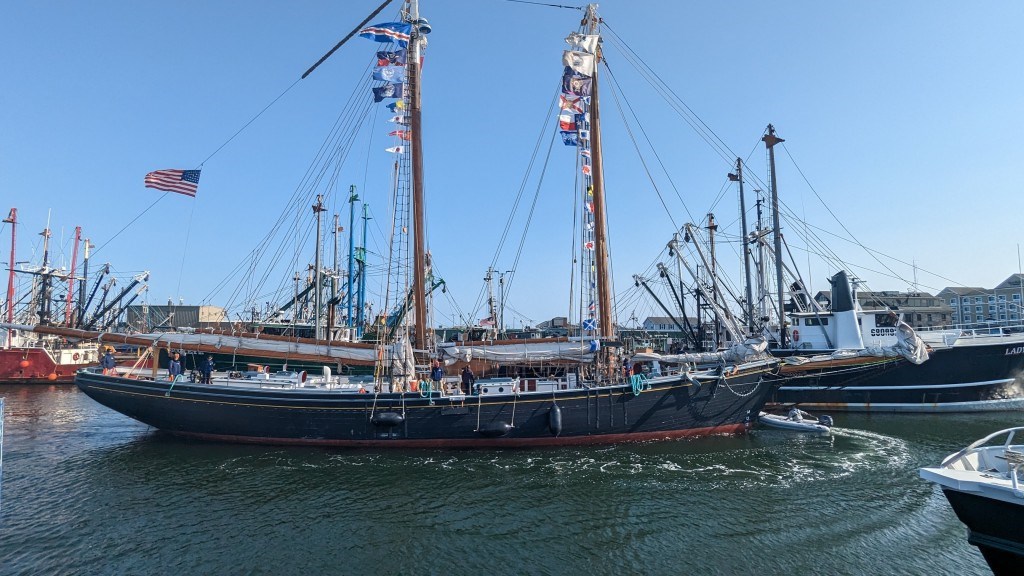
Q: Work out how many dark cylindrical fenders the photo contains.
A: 3